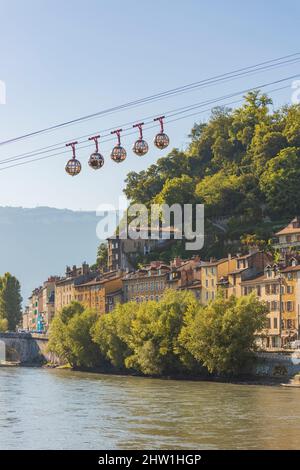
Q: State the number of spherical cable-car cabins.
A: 5